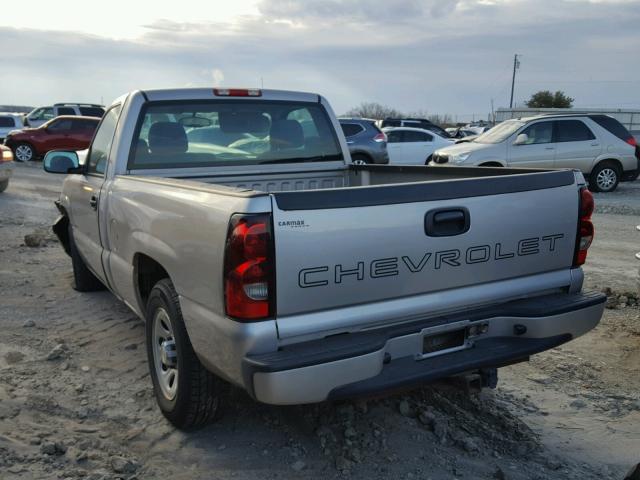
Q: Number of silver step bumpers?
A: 1